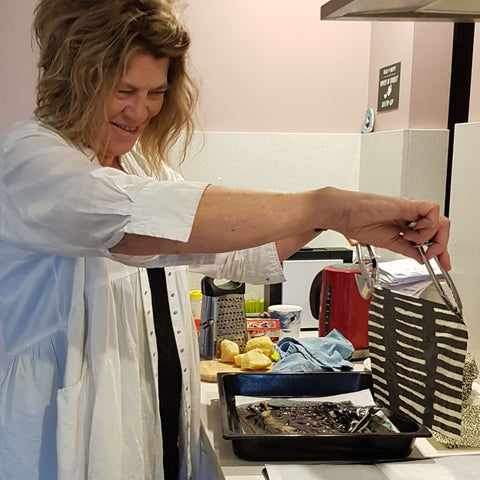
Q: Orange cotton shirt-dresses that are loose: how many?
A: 0